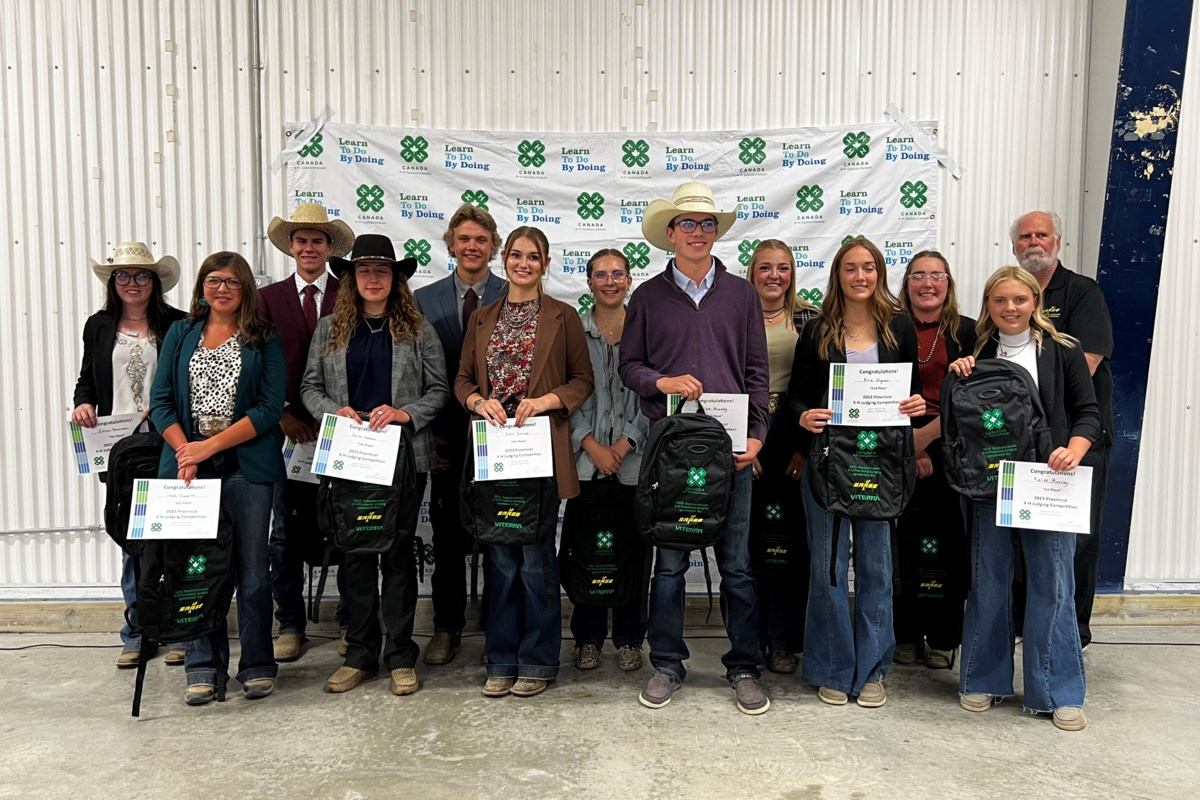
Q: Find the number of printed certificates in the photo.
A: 8